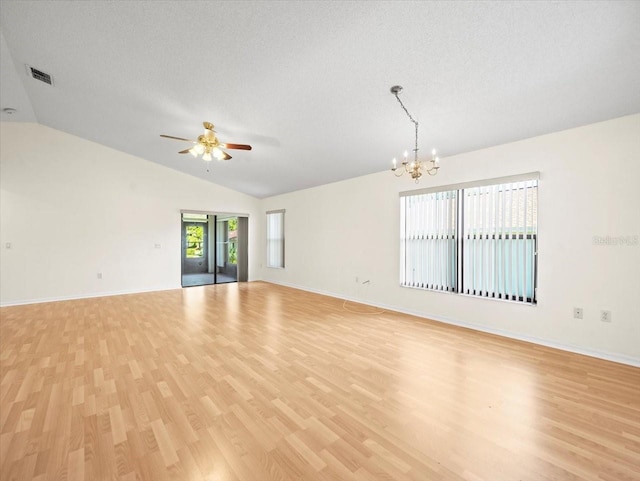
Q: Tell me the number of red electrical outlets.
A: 0